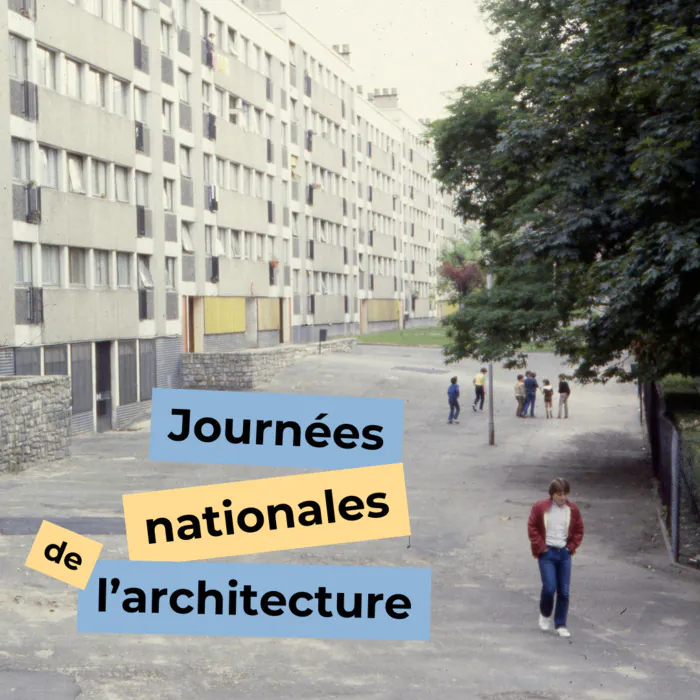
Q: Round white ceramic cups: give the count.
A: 0